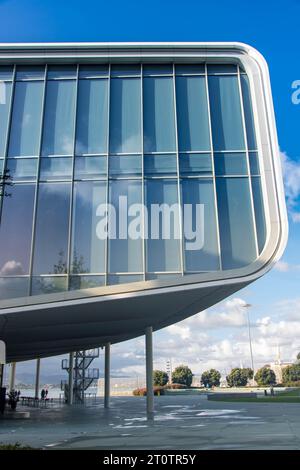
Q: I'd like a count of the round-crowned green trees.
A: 6